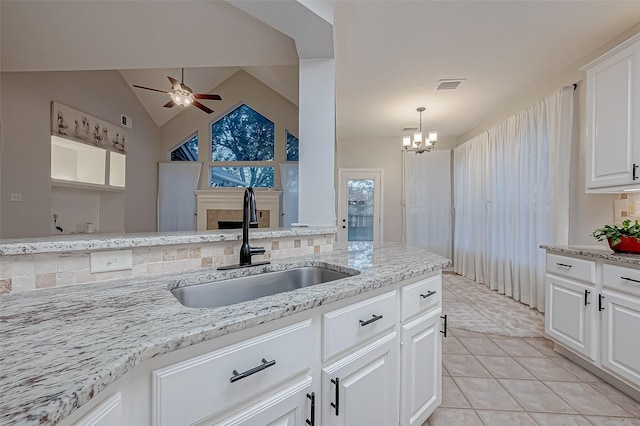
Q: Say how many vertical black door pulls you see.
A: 6